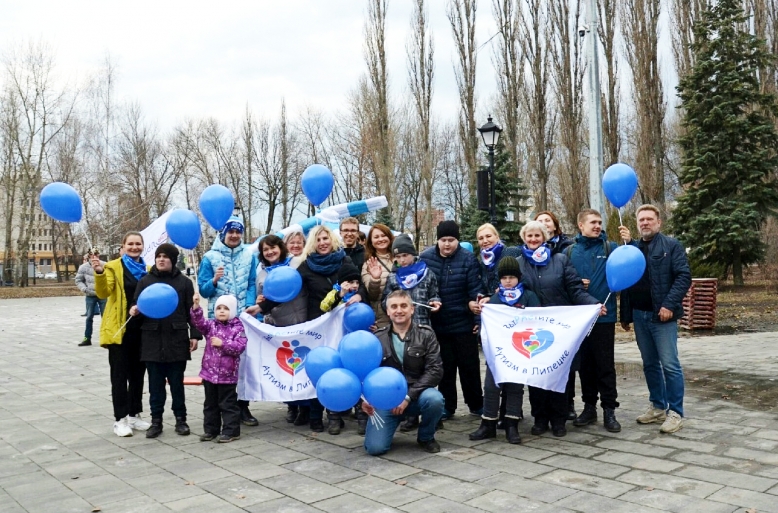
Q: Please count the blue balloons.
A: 13